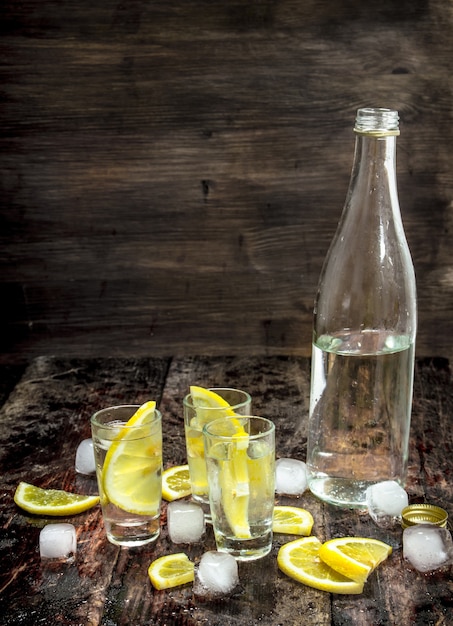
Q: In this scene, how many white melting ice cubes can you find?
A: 7